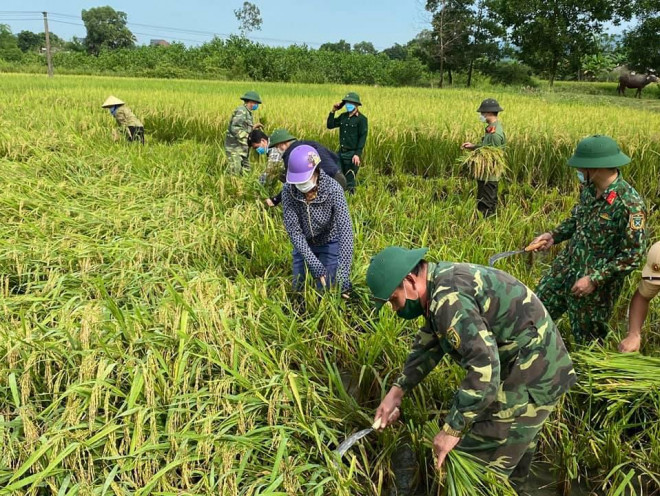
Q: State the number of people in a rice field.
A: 10